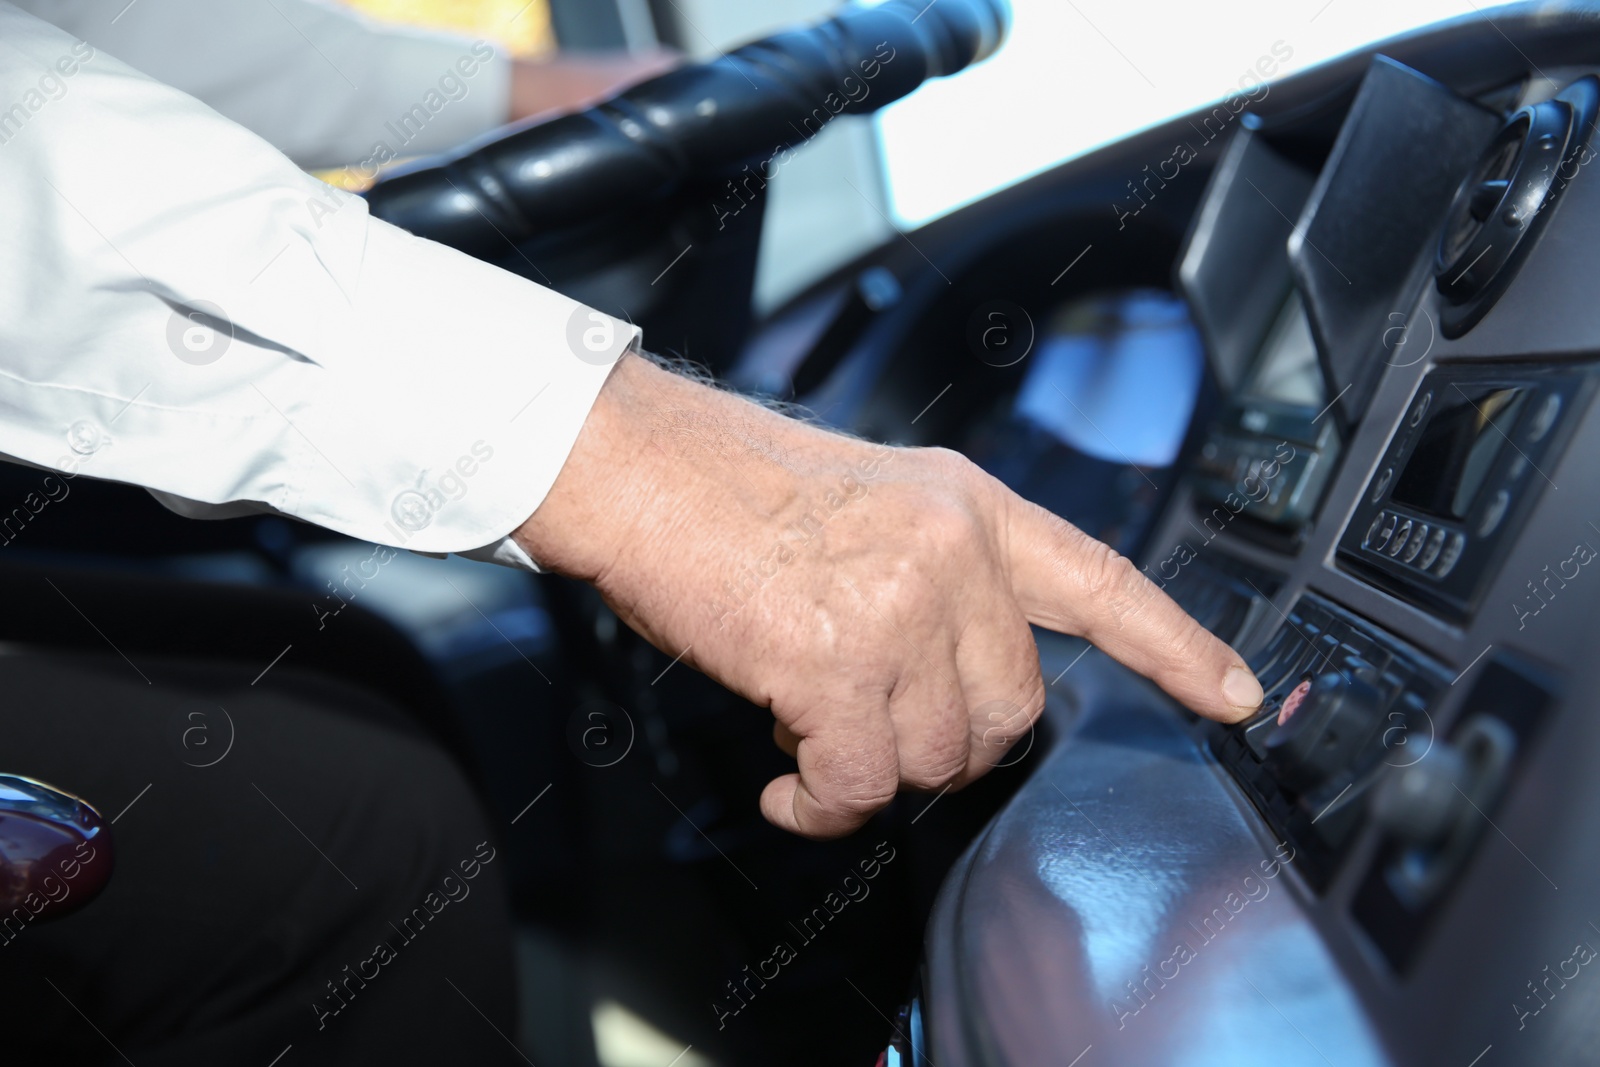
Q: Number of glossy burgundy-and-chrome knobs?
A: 1